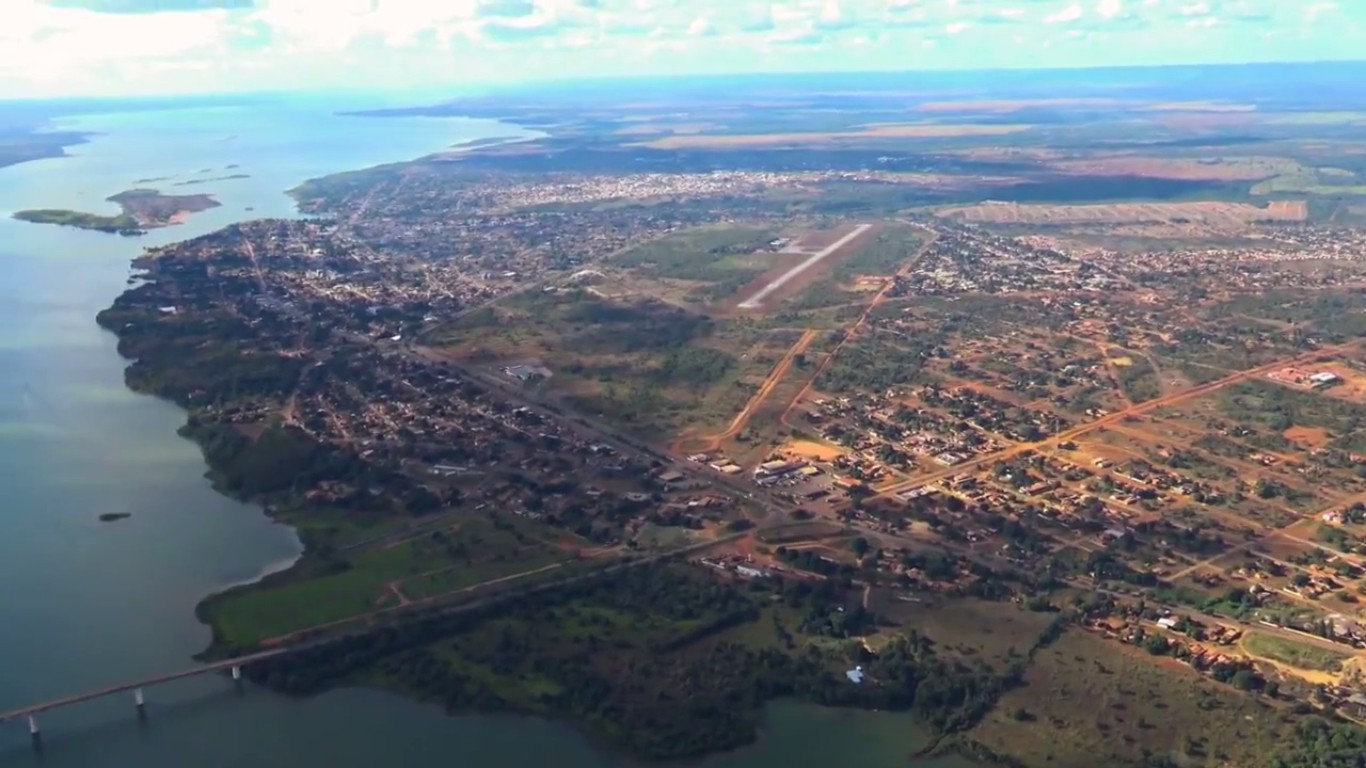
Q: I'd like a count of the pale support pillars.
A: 3